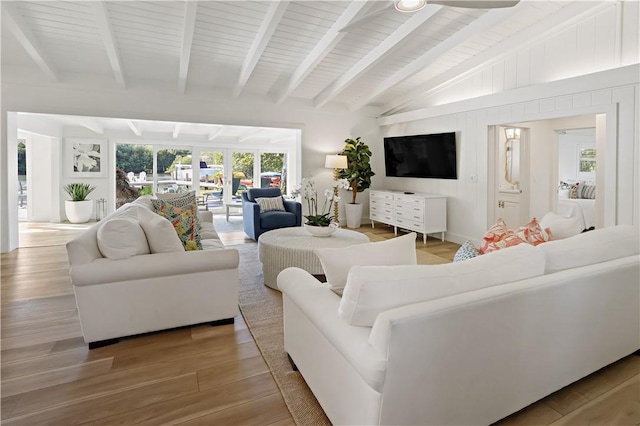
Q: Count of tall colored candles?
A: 0